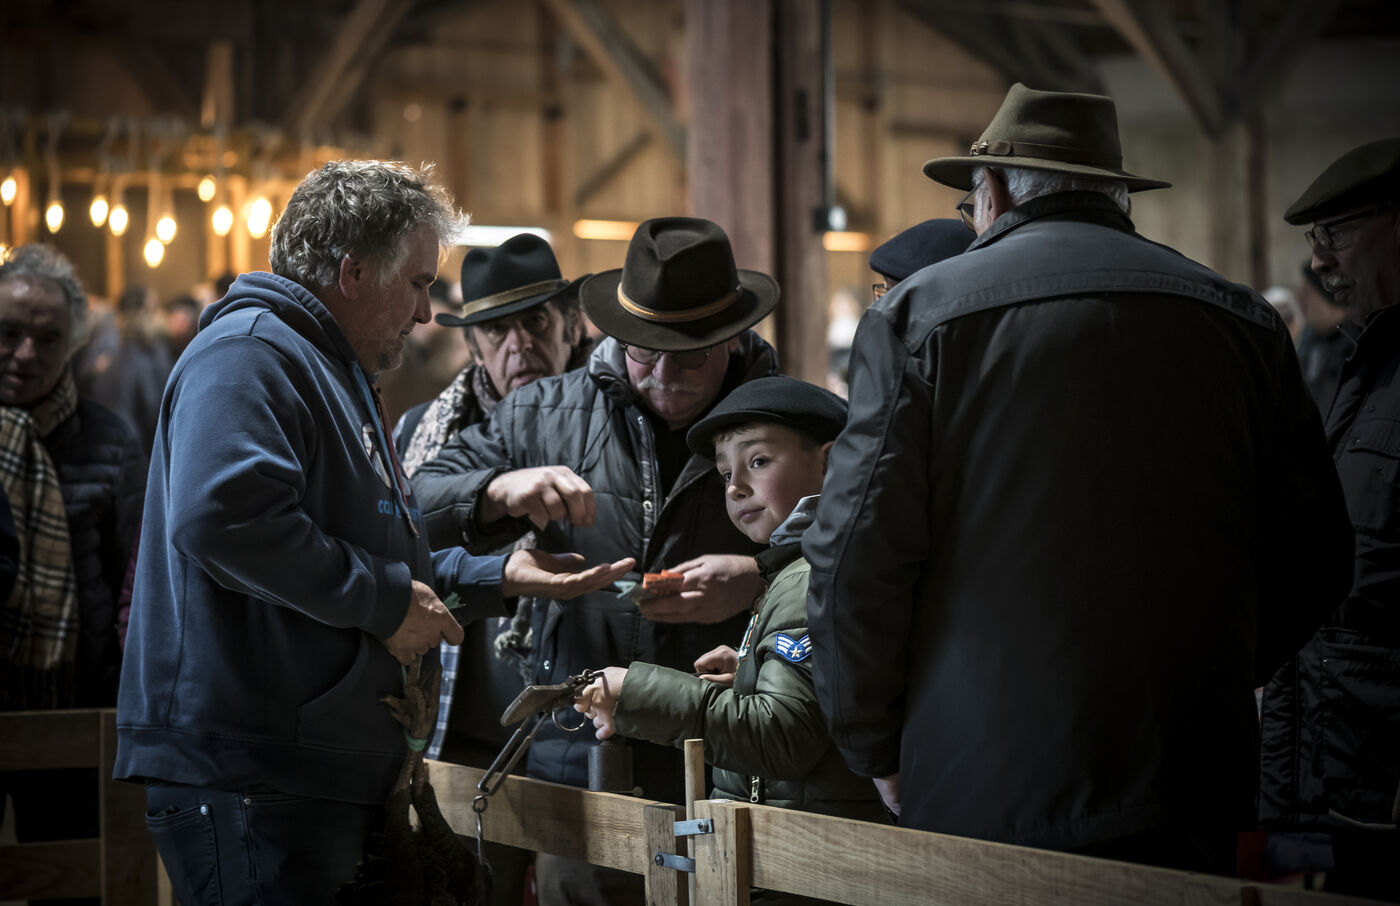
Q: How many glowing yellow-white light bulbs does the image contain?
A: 9